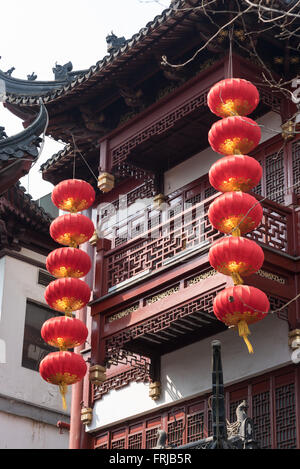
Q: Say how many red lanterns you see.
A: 12